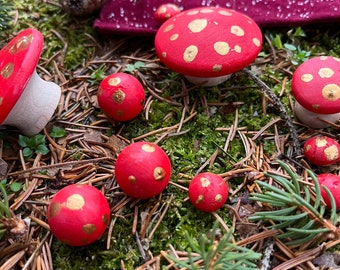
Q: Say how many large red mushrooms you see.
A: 3